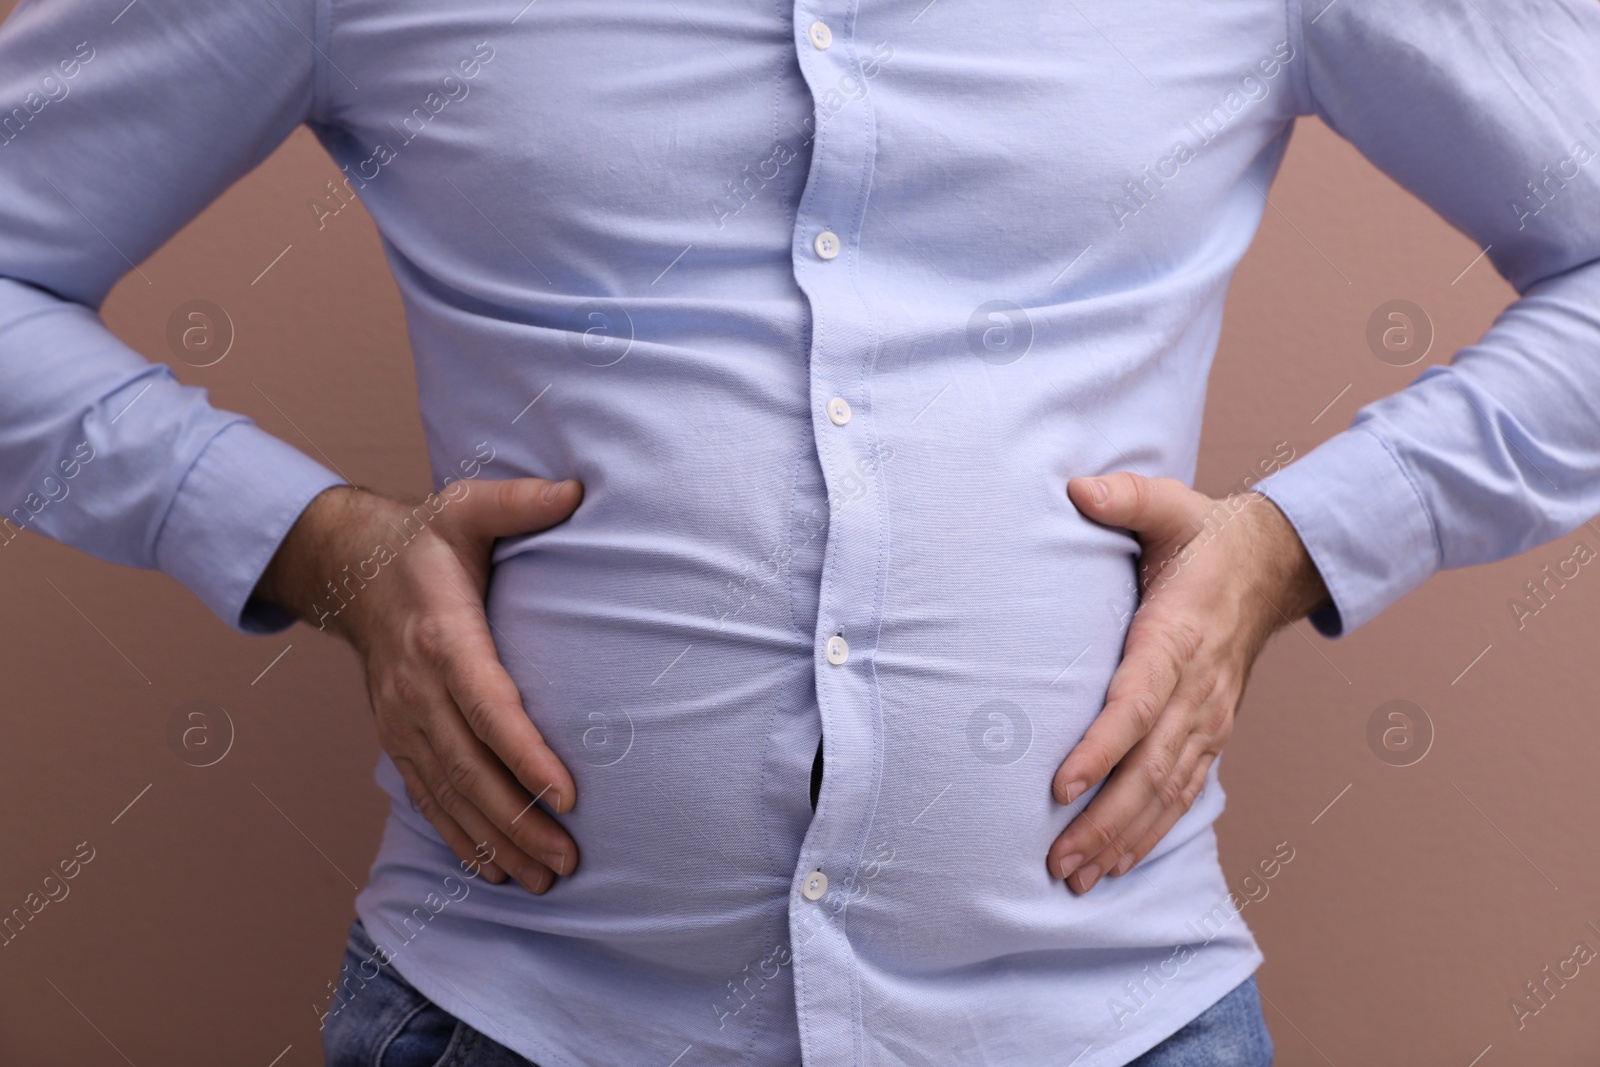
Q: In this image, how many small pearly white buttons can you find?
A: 5